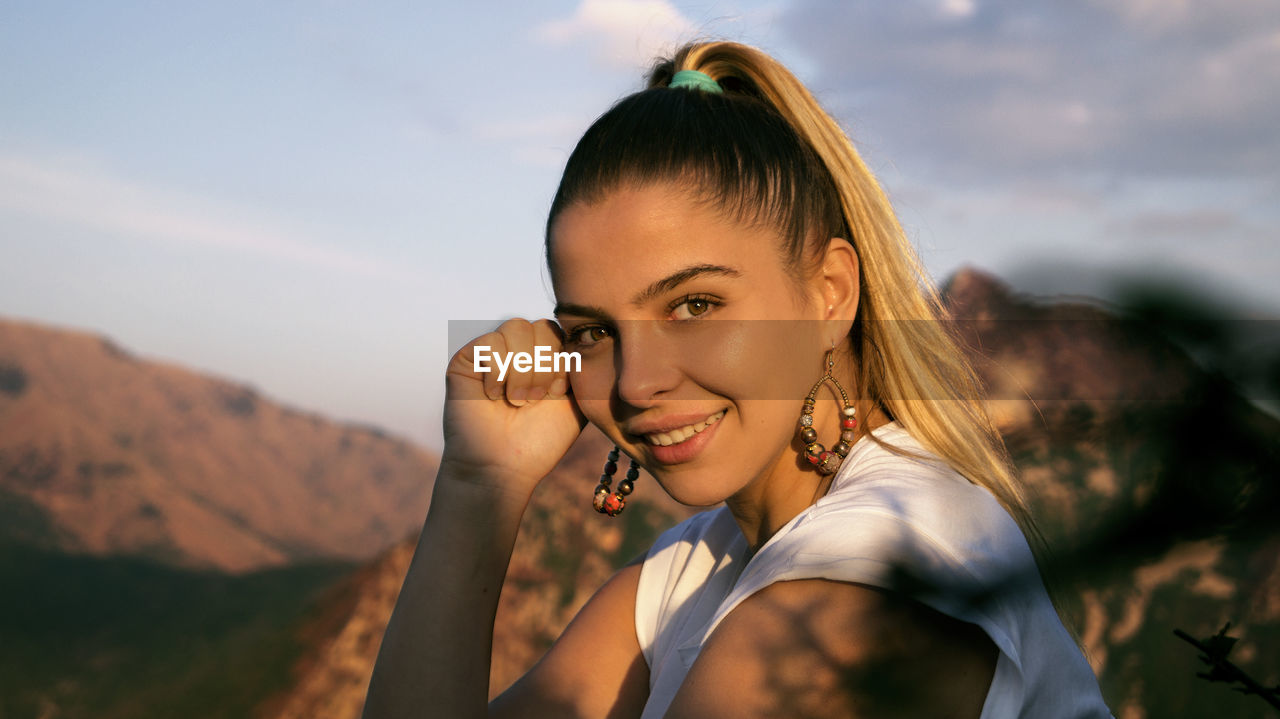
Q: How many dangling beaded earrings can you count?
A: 2